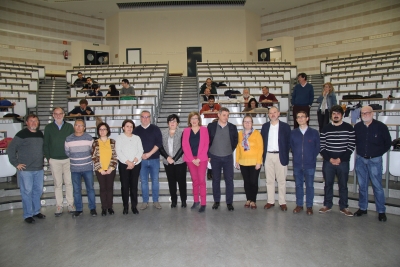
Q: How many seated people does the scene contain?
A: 12